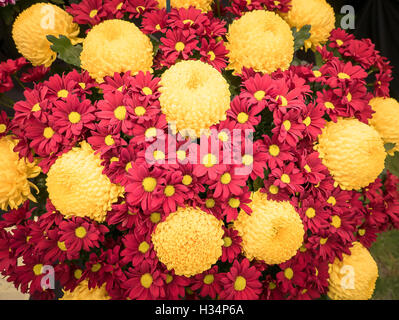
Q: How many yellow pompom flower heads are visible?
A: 14